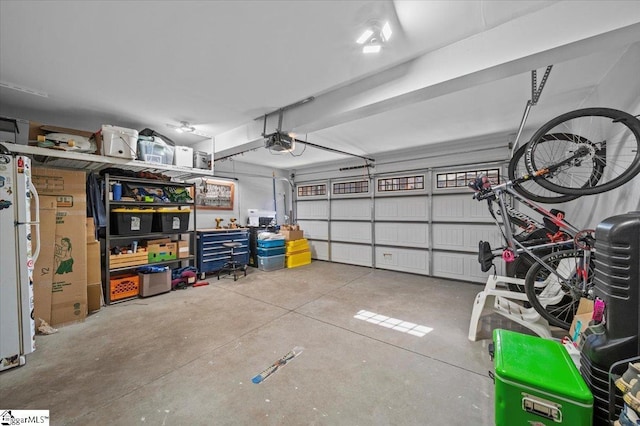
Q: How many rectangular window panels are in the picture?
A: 4